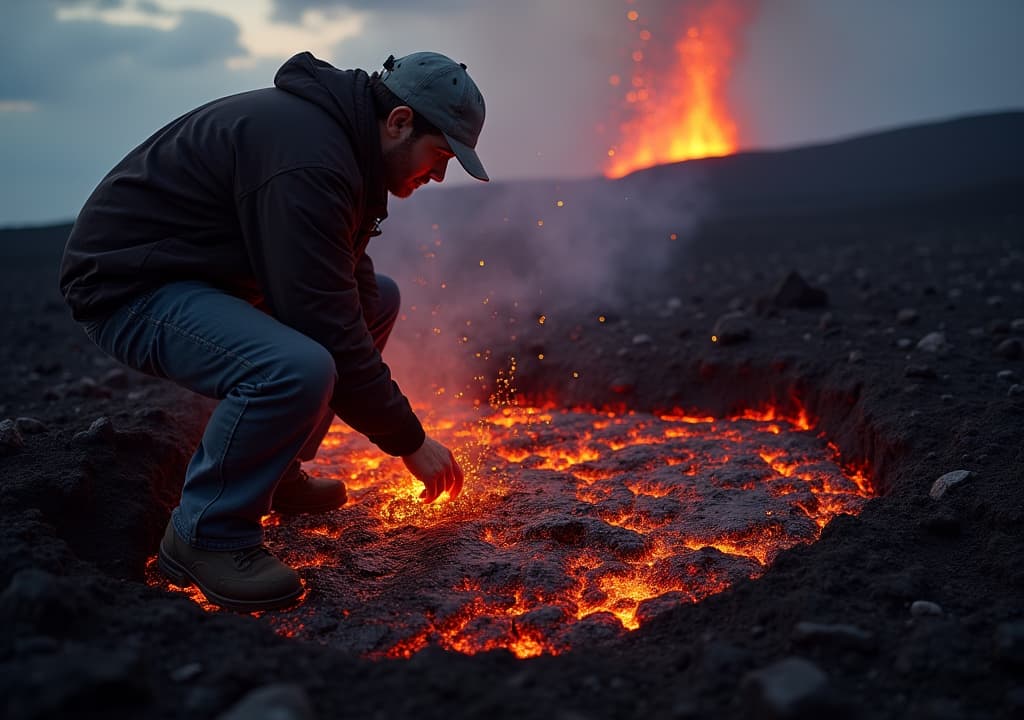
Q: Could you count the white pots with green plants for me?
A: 0